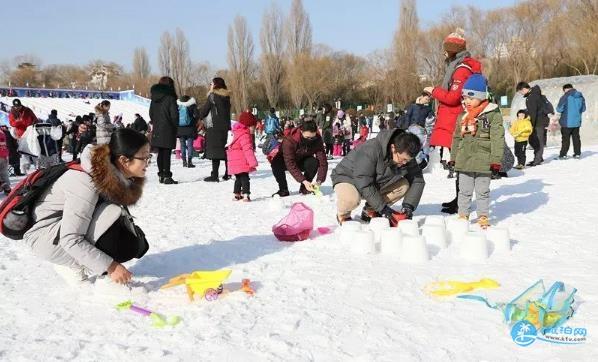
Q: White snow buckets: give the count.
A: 11